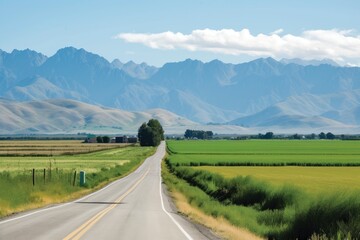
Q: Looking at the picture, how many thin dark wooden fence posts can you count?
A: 3